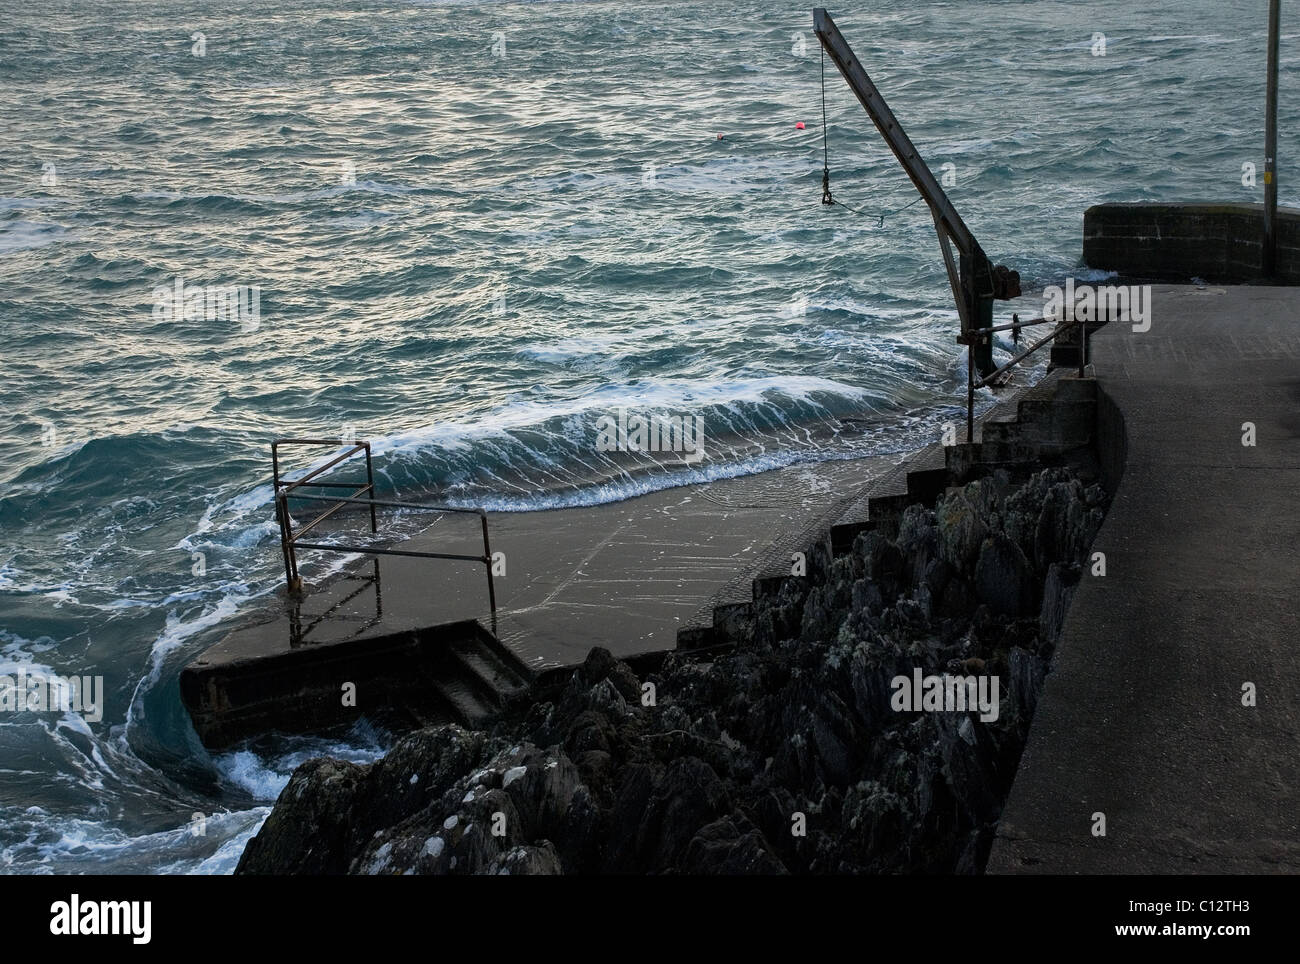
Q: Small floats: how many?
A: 2